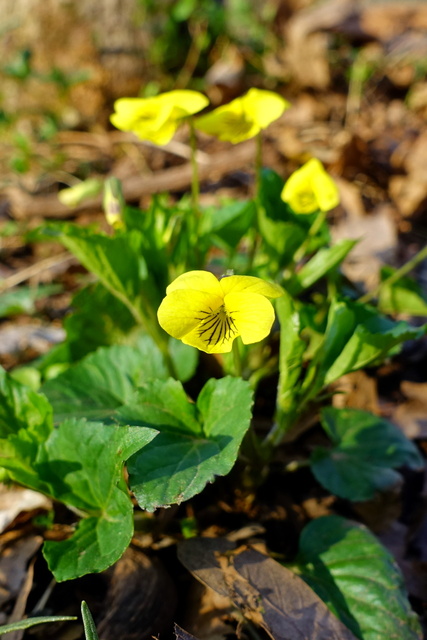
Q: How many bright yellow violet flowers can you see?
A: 4